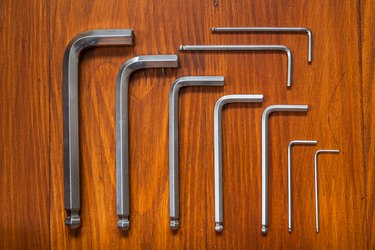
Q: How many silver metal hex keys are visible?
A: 9